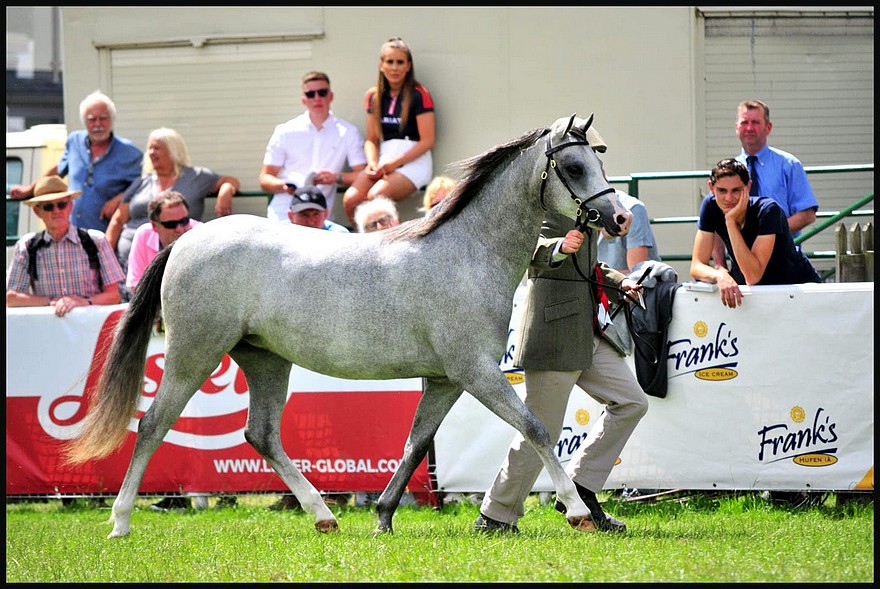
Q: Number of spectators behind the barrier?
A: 12